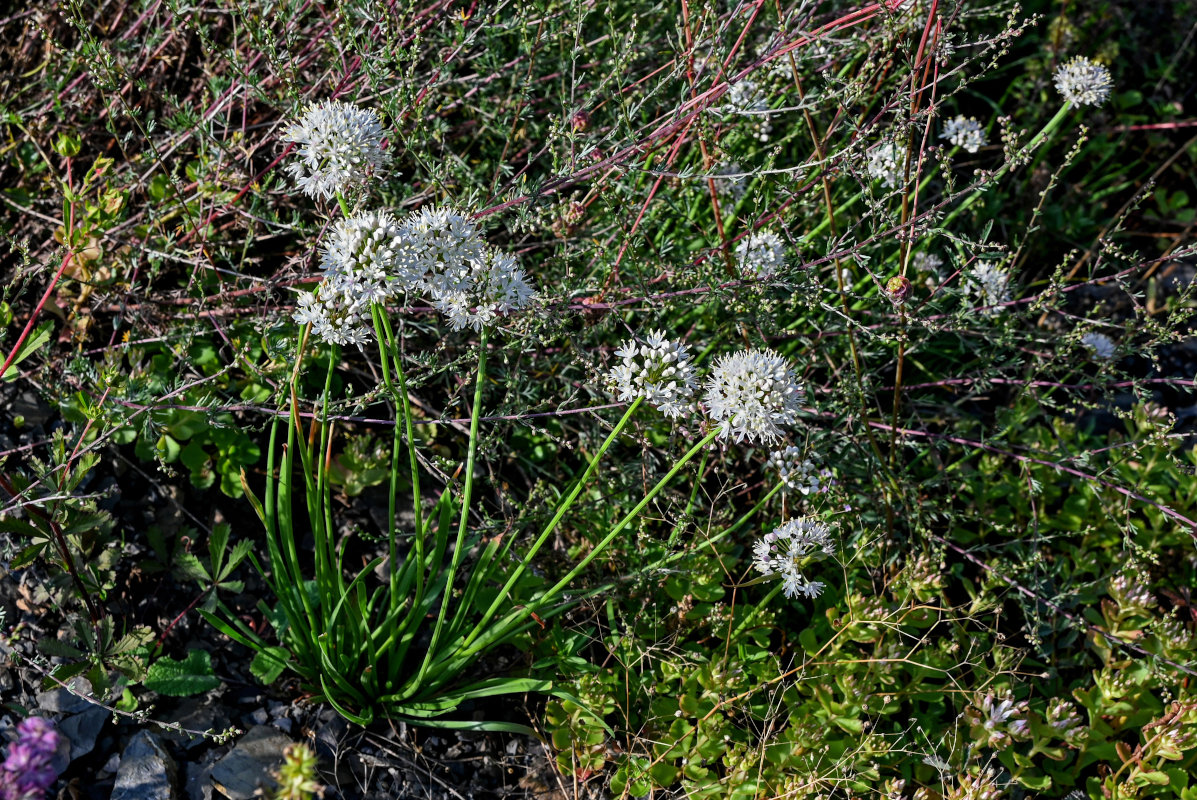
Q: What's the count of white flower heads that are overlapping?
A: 4